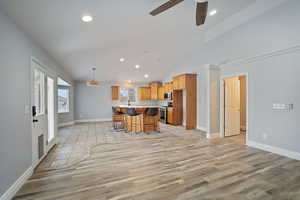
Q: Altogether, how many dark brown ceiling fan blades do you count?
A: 2